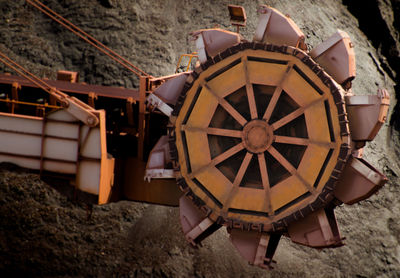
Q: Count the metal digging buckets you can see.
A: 10